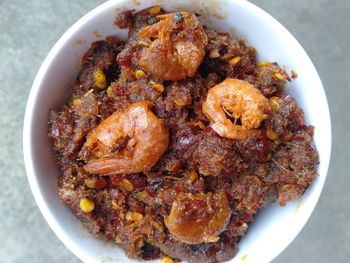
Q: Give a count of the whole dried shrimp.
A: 4